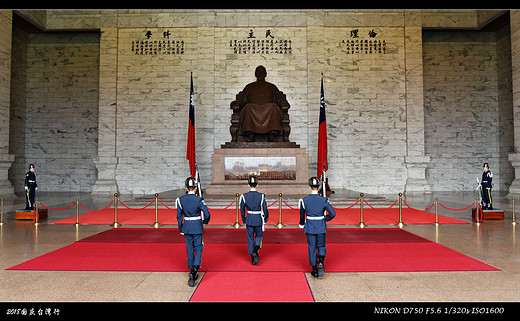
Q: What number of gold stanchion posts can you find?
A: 12